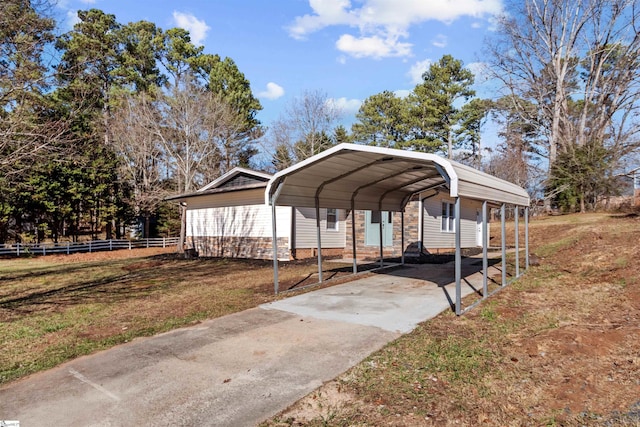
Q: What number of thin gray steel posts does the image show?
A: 10